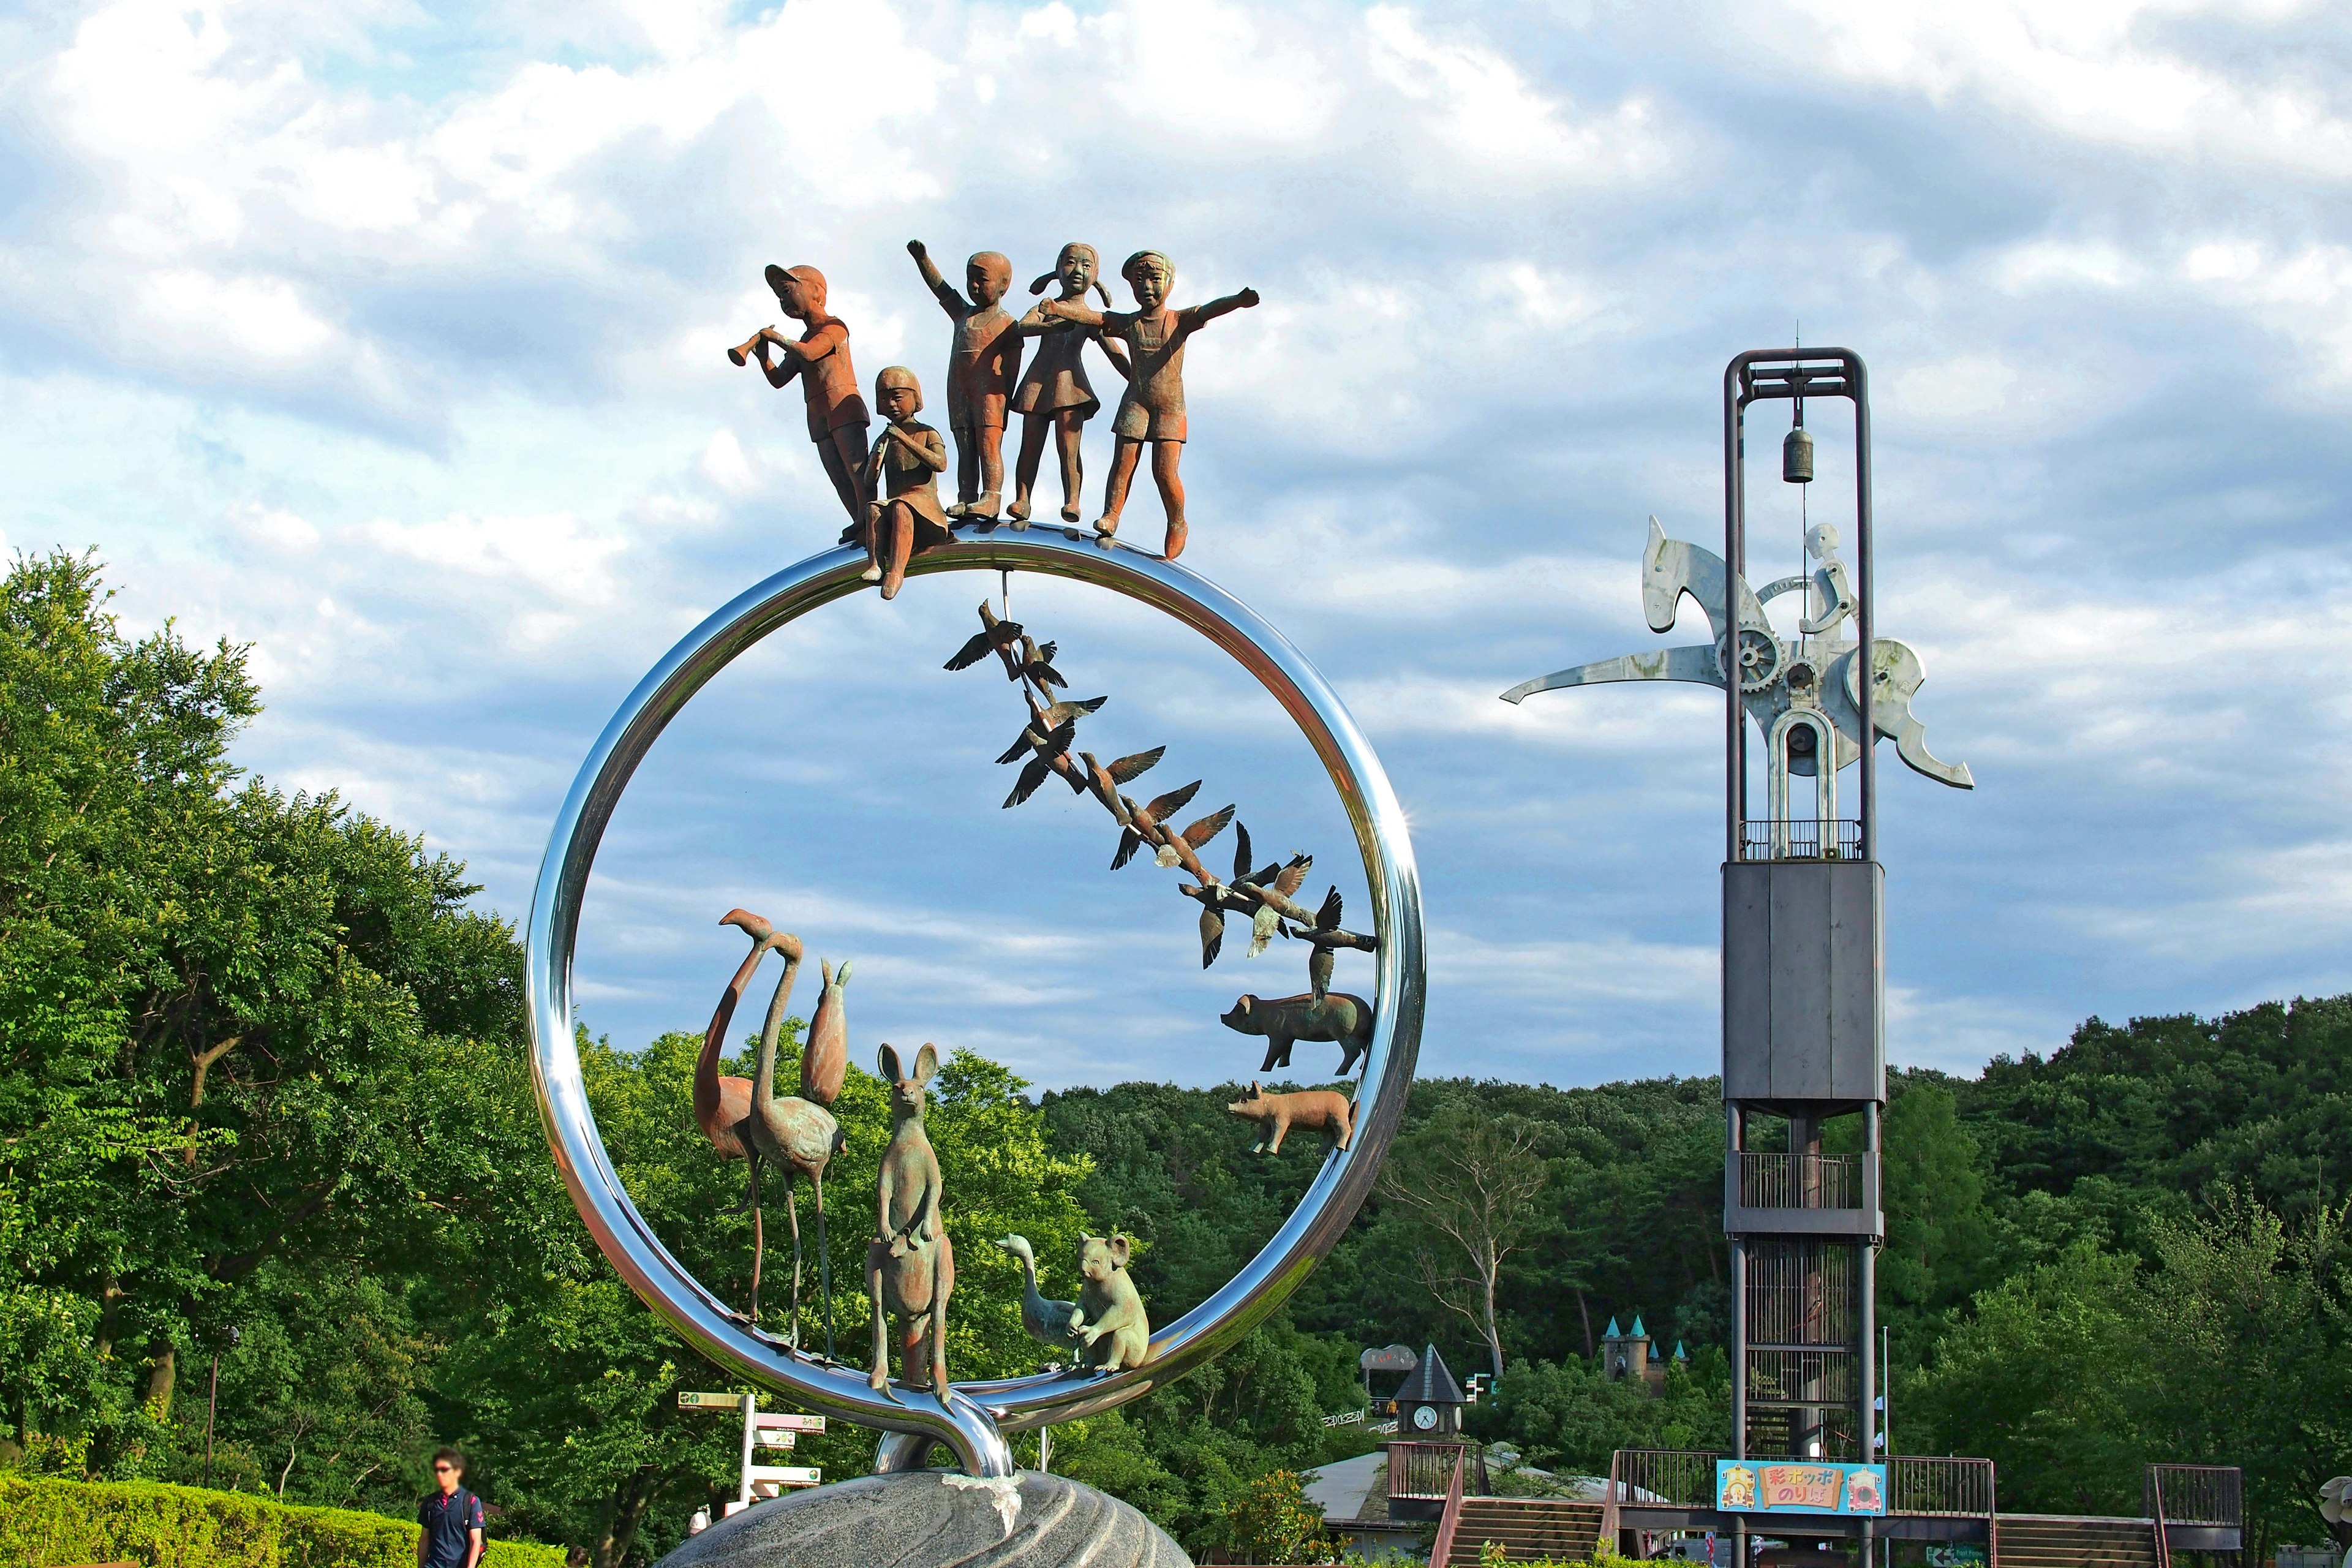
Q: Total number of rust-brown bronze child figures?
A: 5